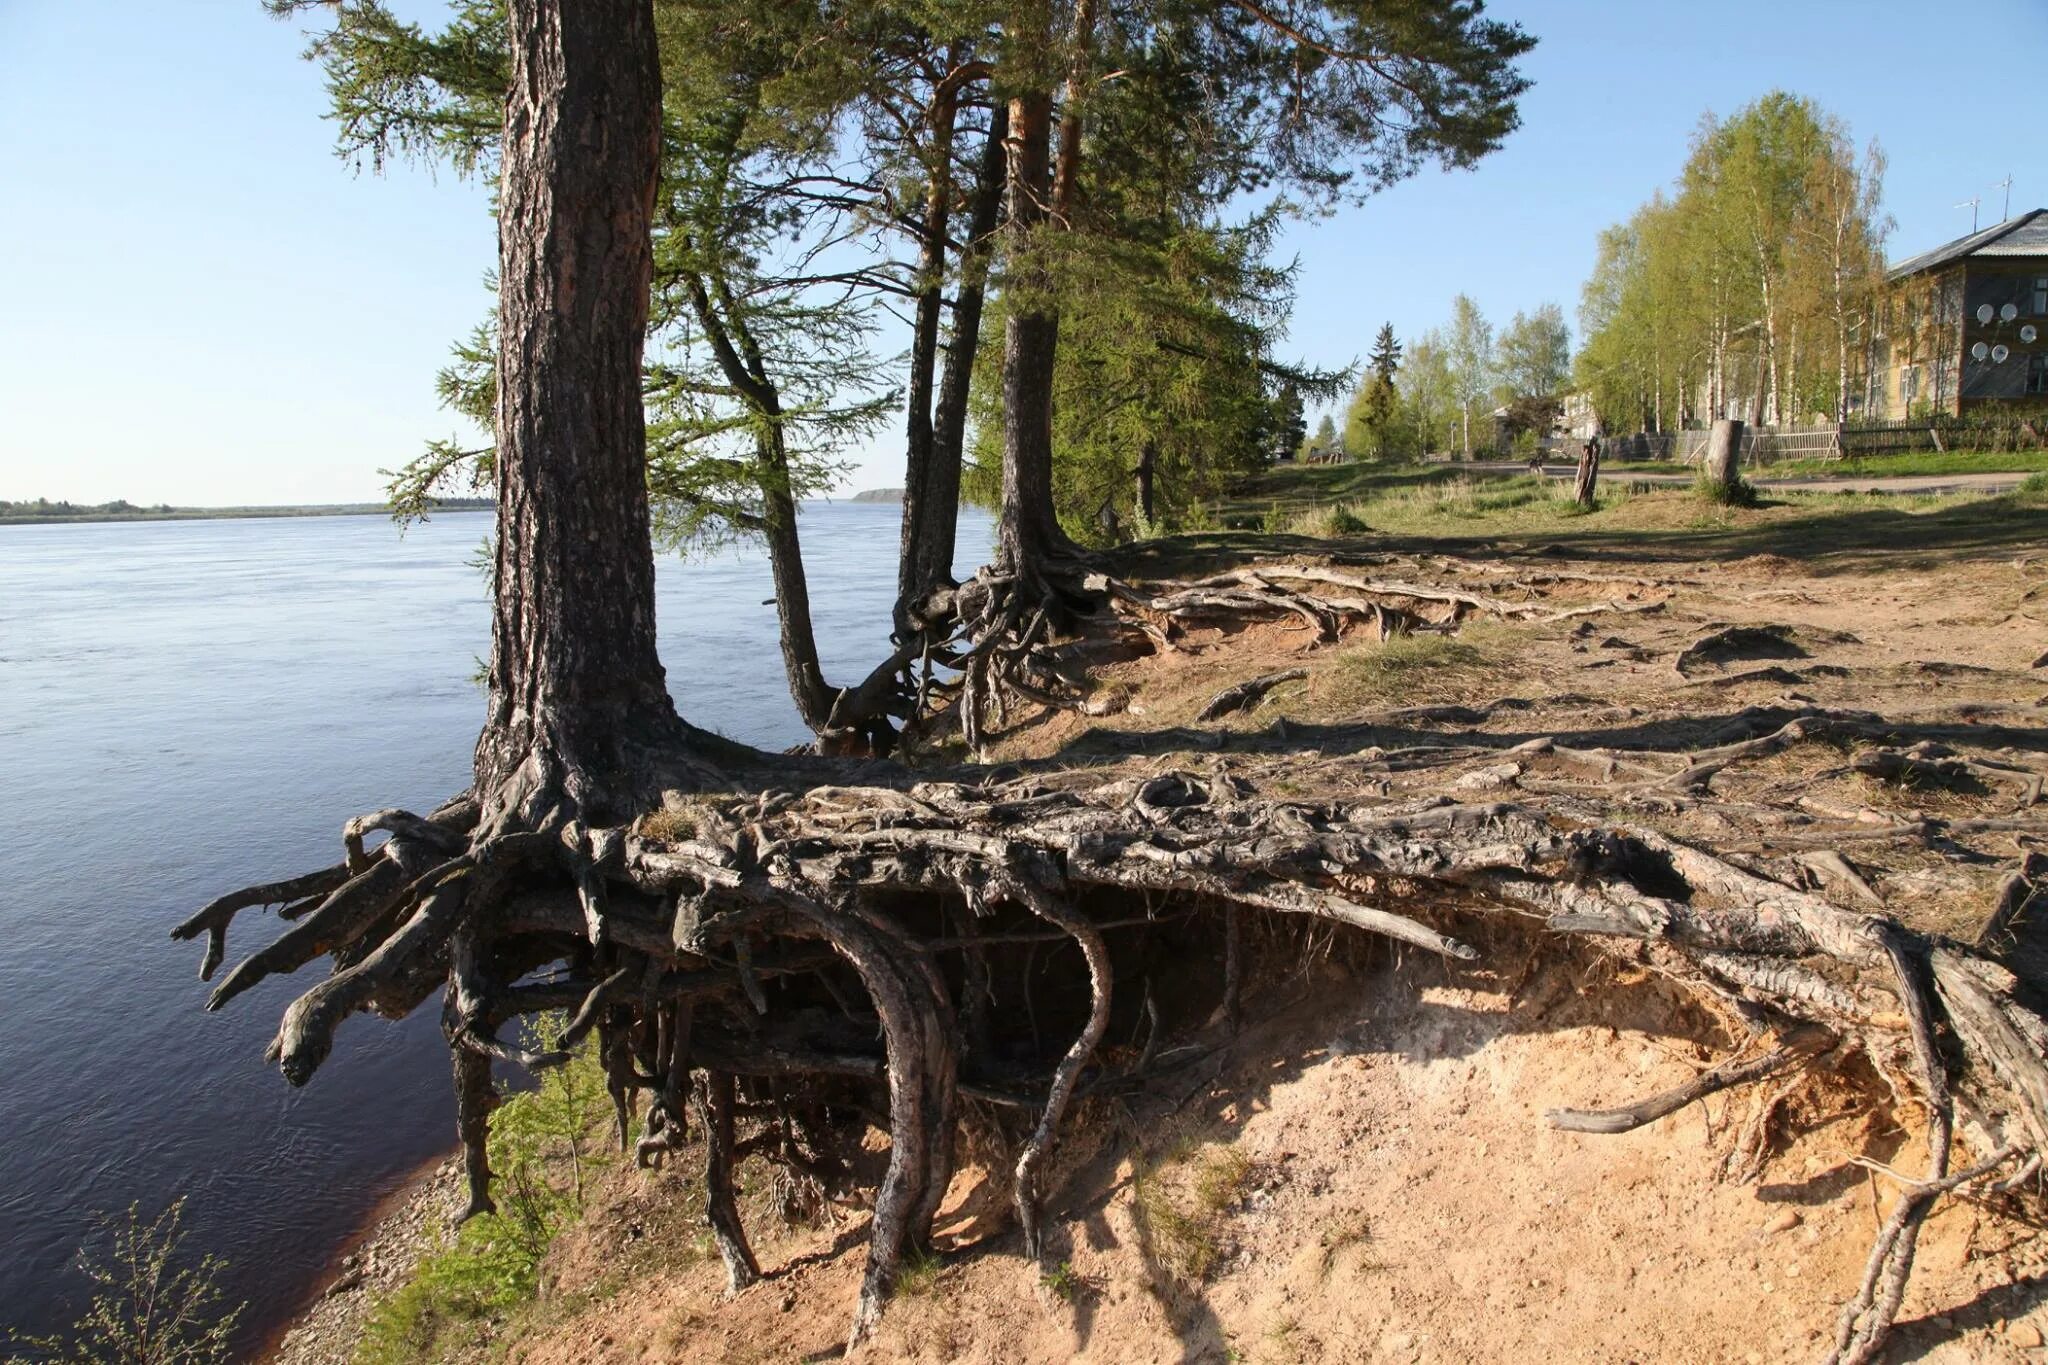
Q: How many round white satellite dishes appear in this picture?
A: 5